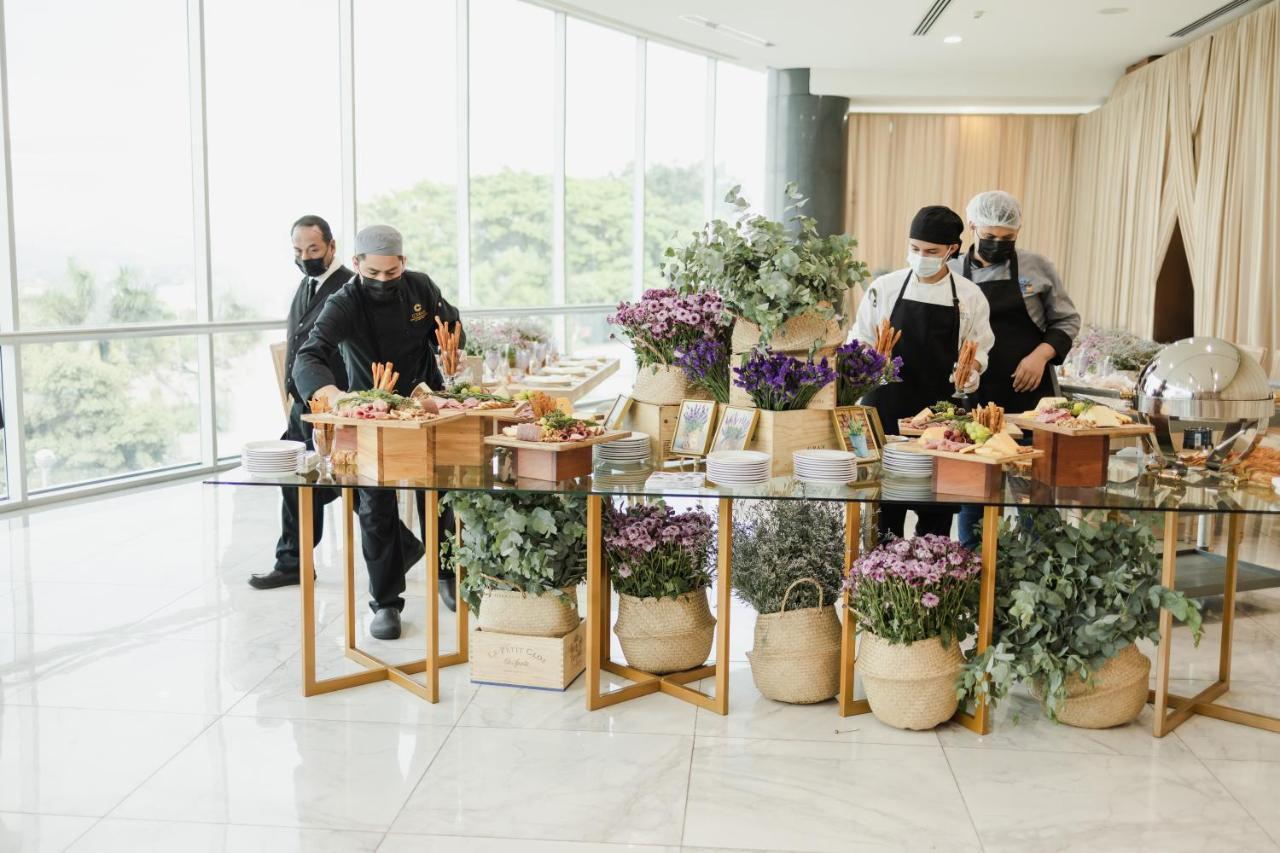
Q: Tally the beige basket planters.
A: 7